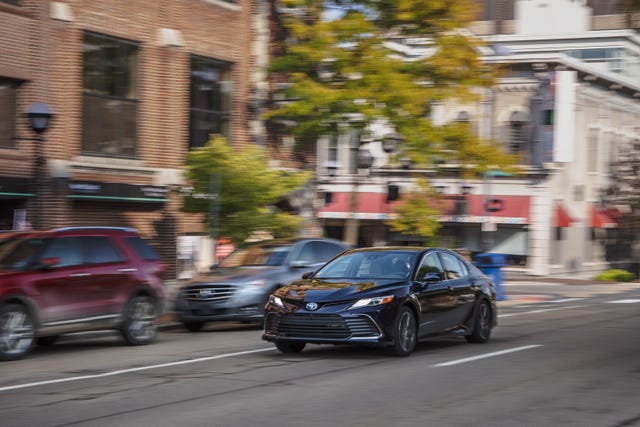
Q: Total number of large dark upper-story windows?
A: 3